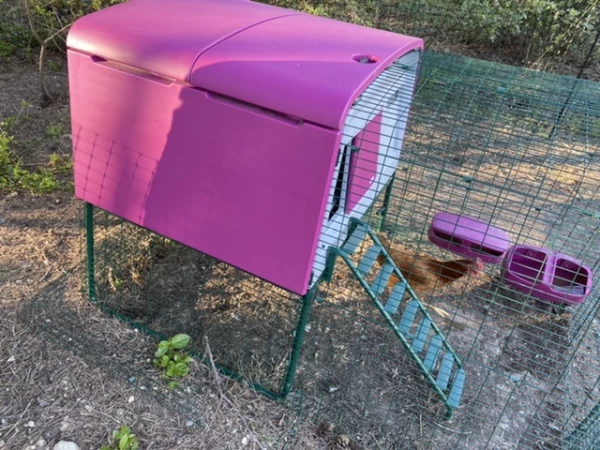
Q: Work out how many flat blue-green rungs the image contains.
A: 9